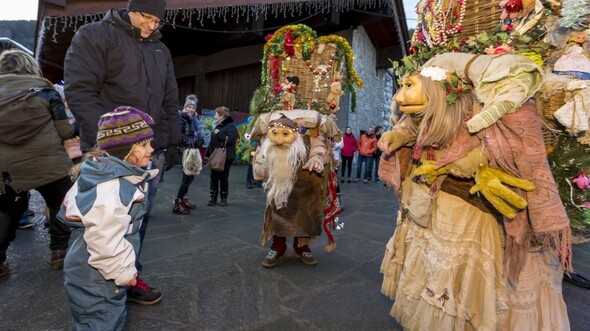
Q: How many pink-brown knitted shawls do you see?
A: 1